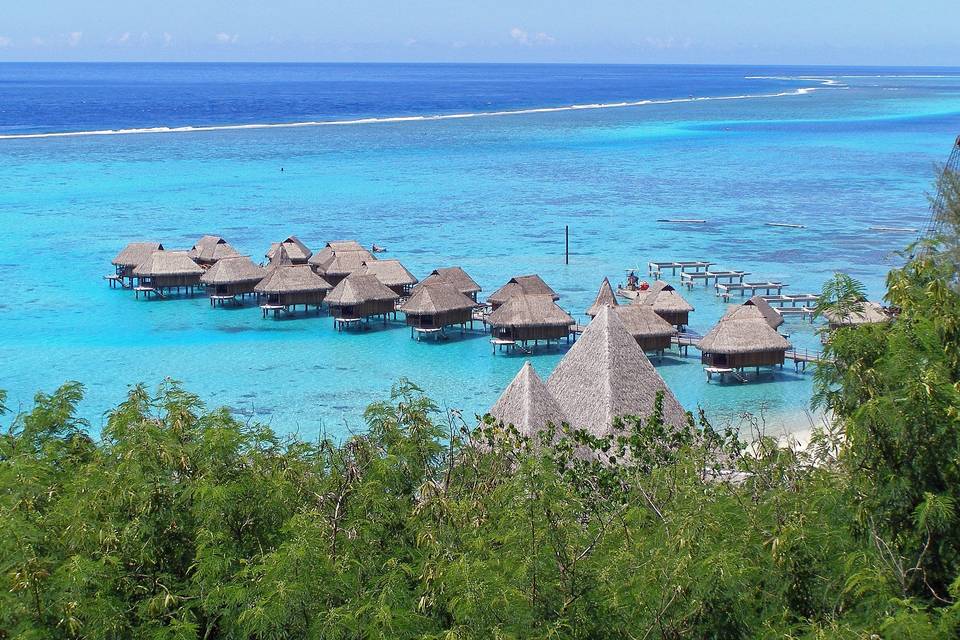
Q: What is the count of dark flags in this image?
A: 0